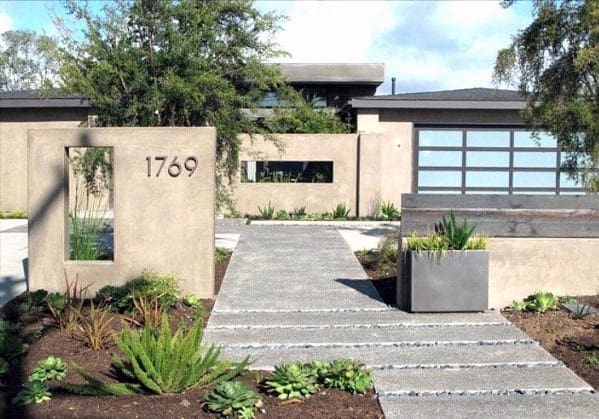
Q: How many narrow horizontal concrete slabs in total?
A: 5